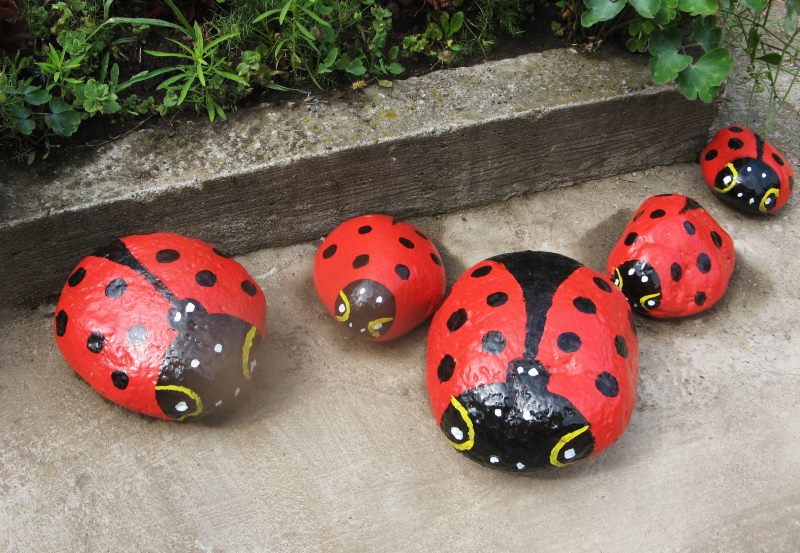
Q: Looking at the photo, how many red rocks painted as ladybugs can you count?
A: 5